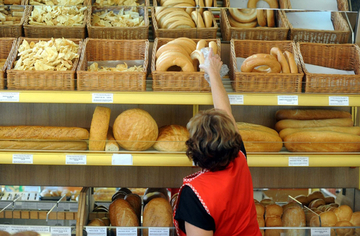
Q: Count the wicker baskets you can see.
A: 12